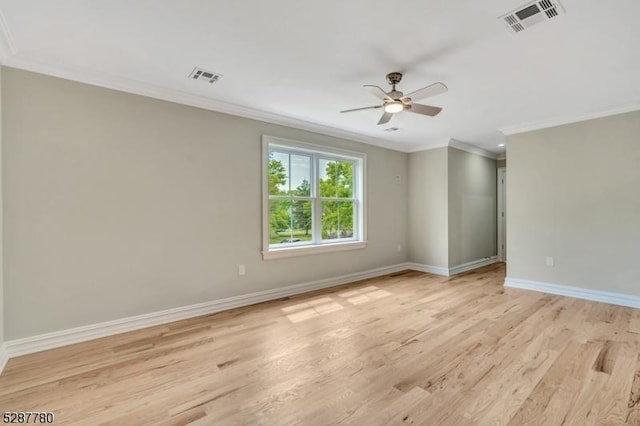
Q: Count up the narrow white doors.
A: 1